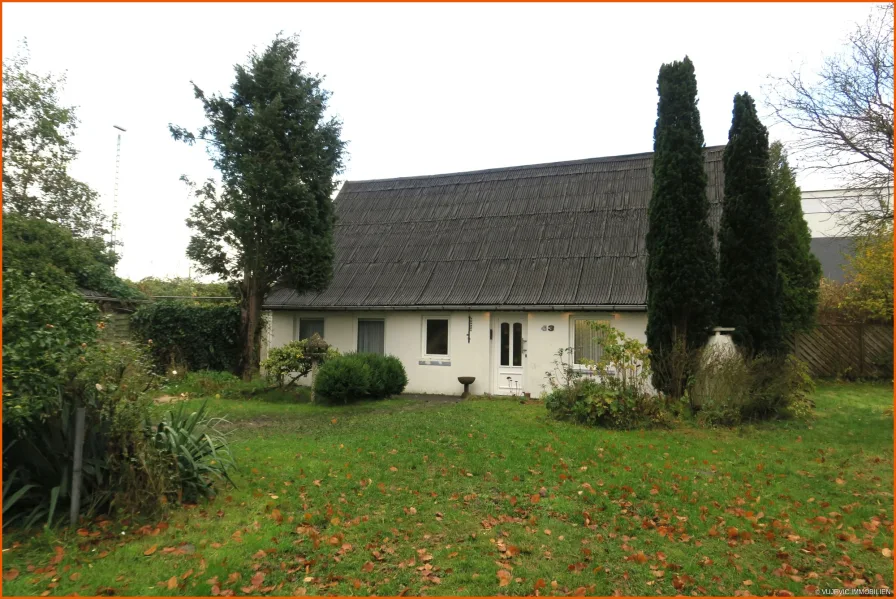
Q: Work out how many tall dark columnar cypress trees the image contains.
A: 2